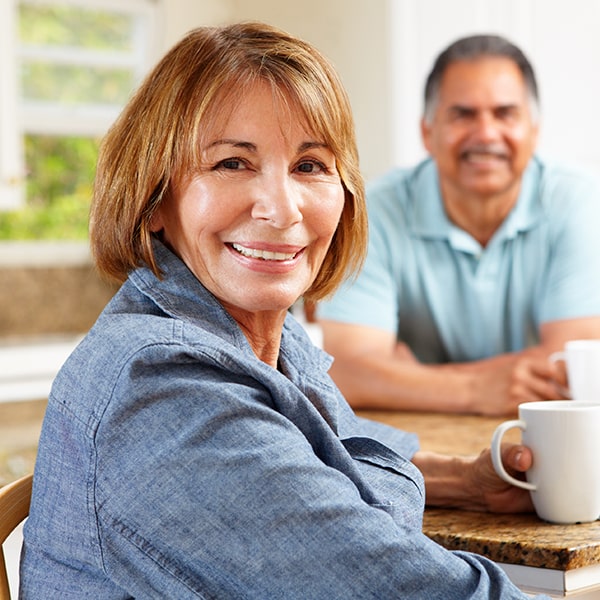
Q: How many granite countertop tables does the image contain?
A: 1